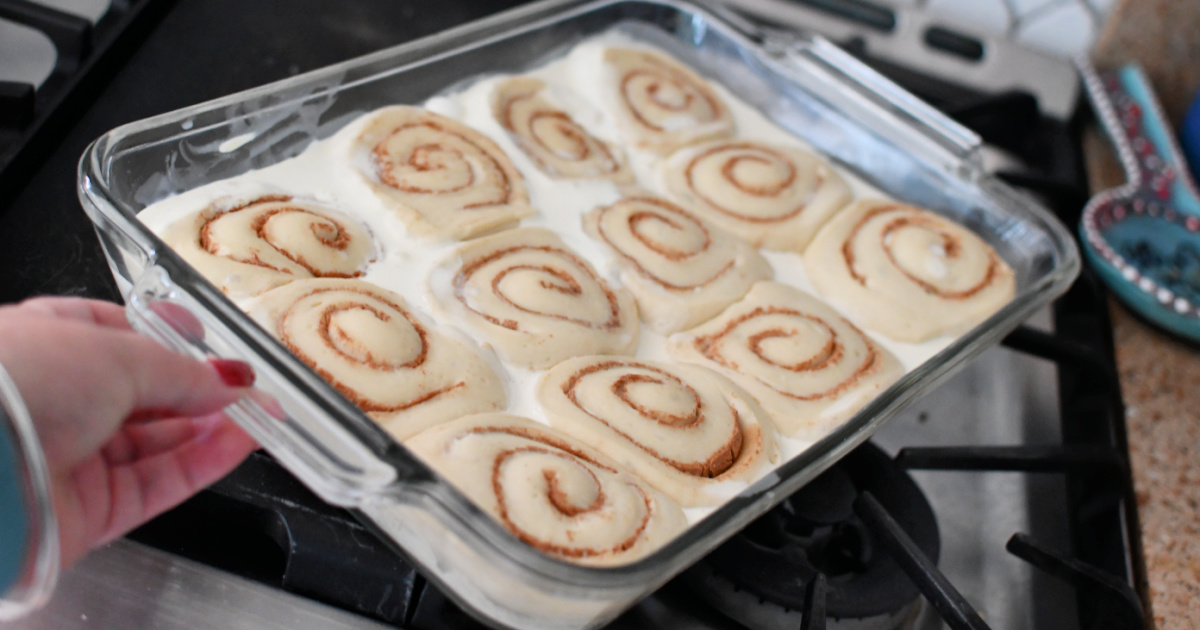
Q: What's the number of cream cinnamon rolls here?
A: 12